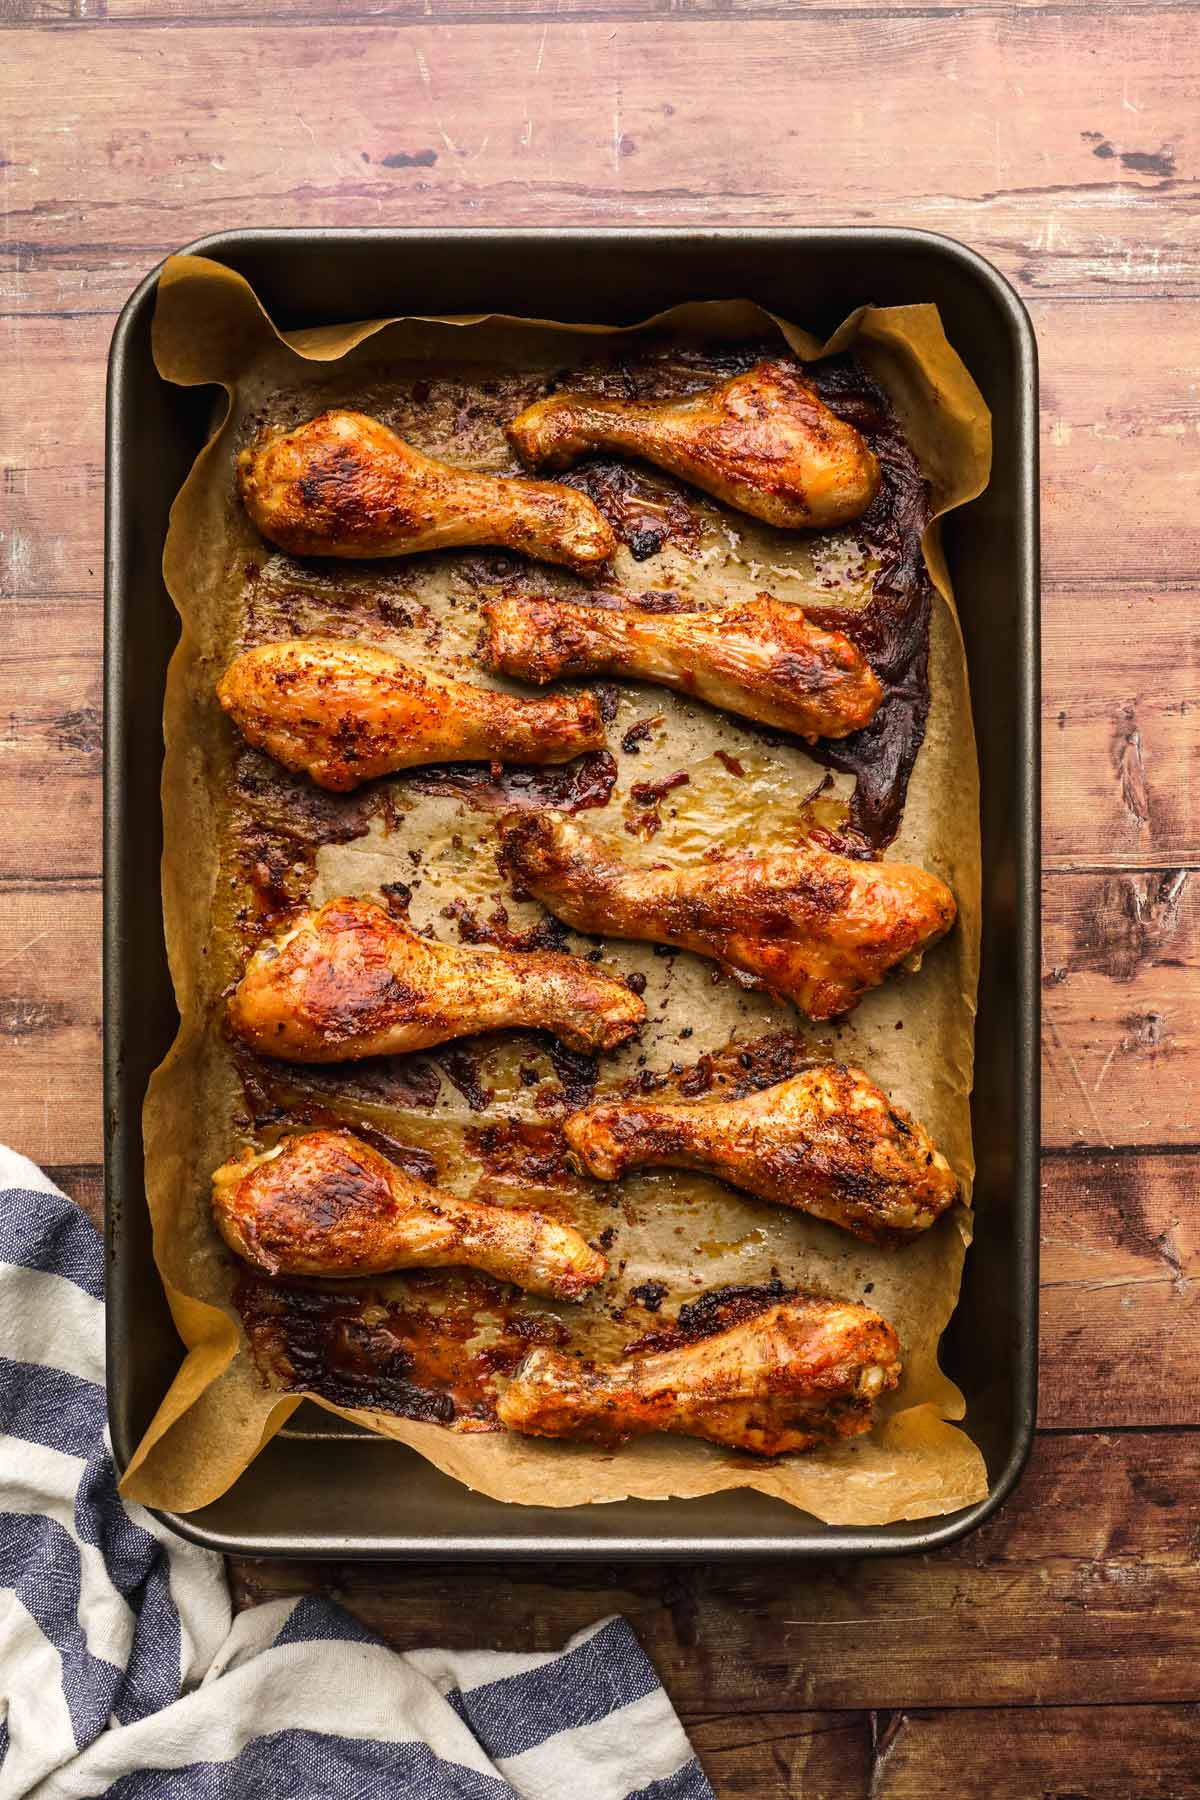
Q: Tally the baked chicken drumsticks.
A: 9